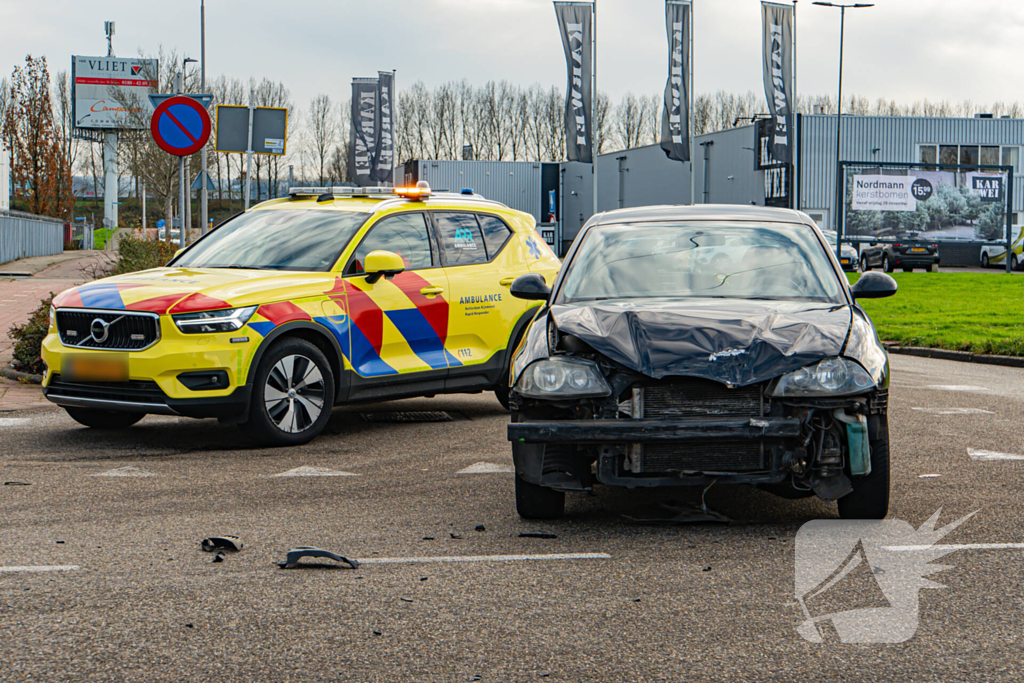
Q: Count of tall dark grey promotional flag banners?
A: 5